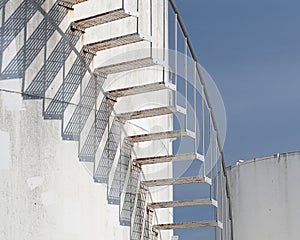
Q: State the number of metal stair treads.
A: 11